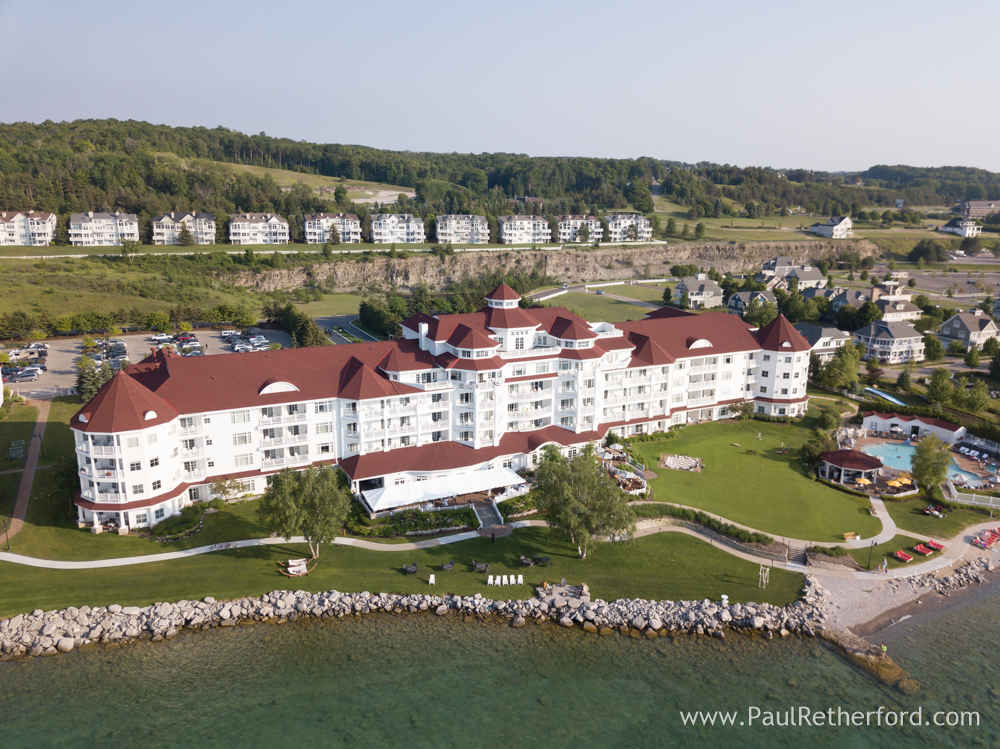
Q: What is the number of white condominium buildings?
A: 10